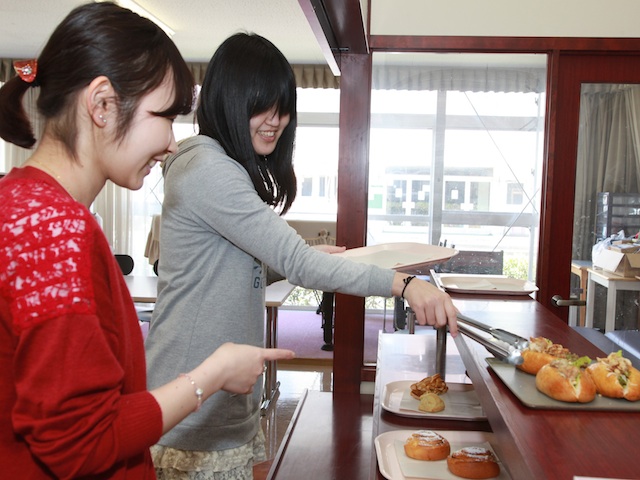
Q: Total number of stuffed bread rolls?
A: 3